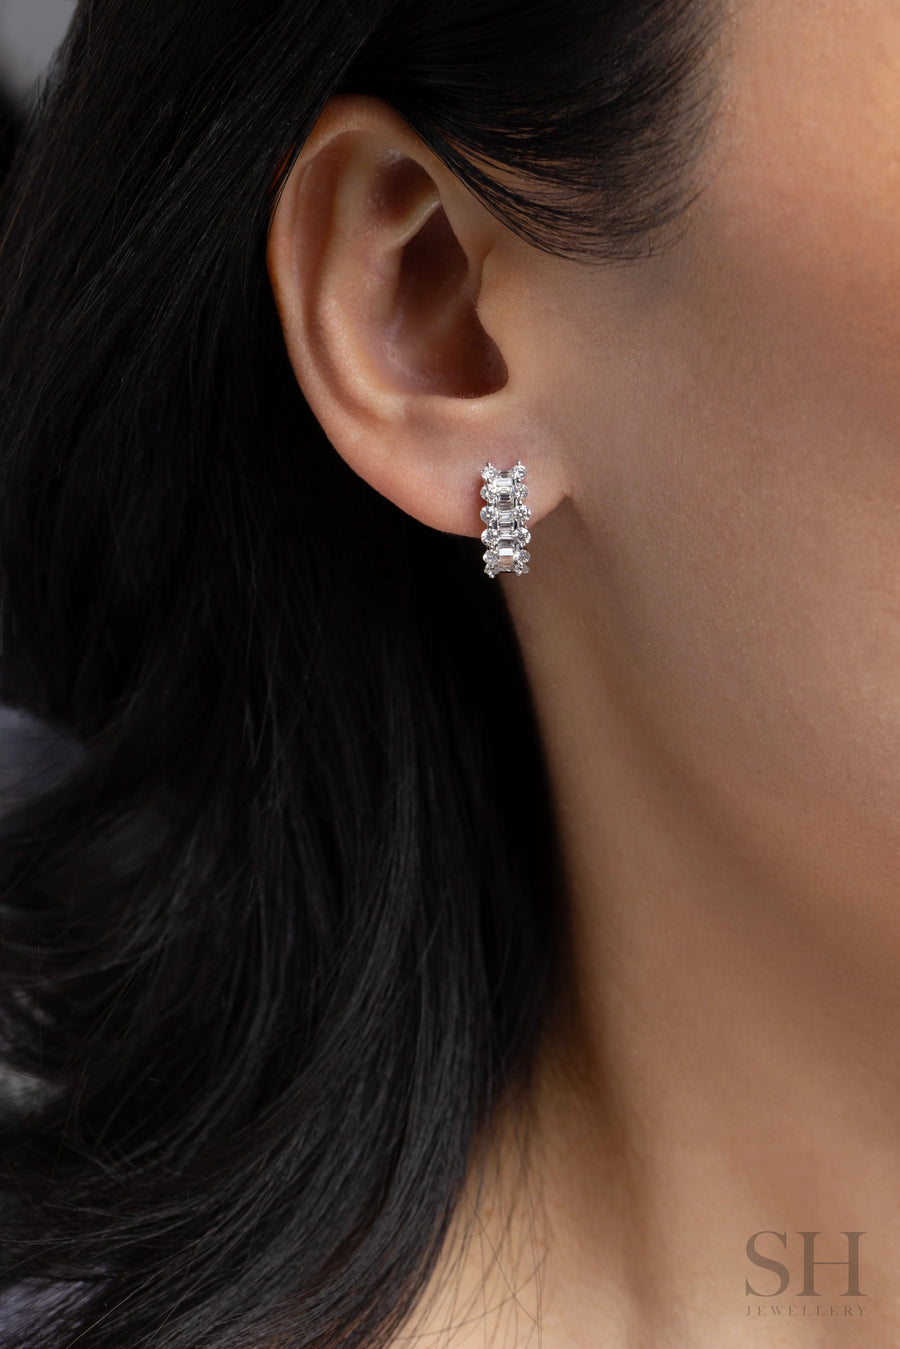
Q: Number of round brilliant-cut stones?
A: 12